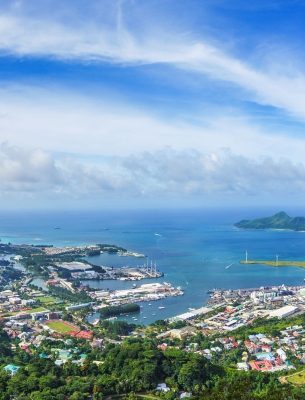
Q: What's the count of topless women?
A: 0